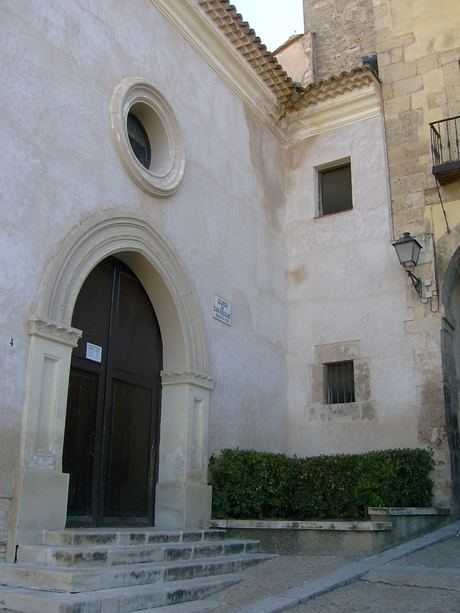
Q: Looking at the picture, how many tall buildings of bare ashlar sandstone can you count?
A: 1